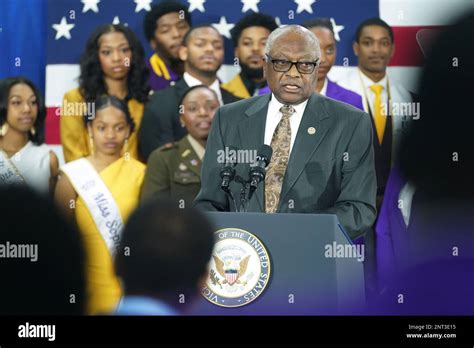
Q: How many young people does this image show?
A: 9